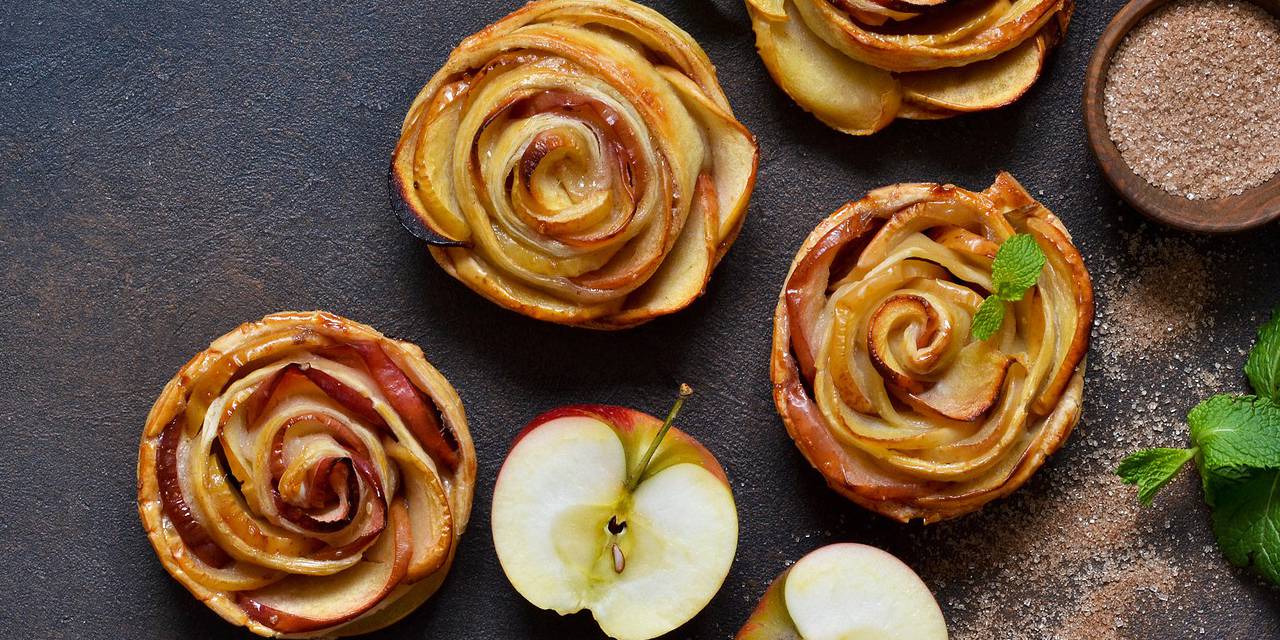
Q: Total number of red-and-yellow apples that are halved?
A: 2